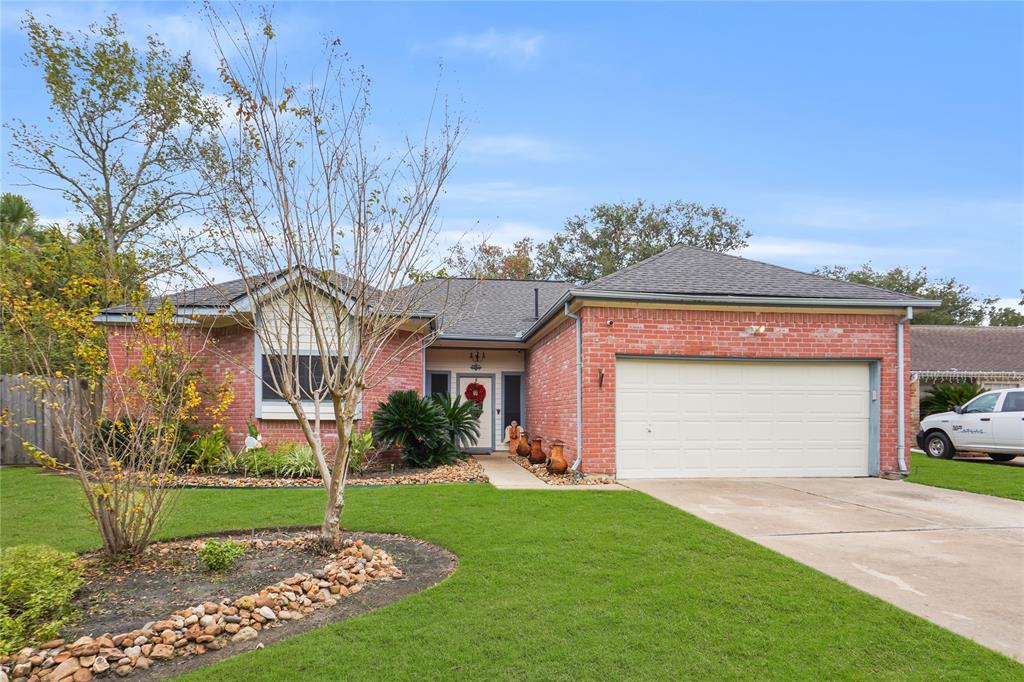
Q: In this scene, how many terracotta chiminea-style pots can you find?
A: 3